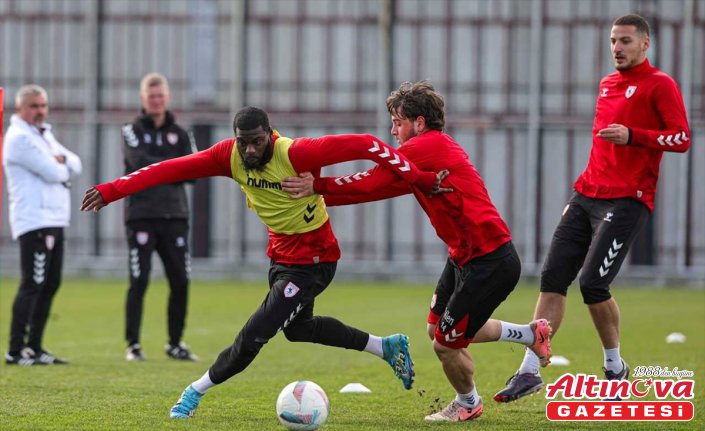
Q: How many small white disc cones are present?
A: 3